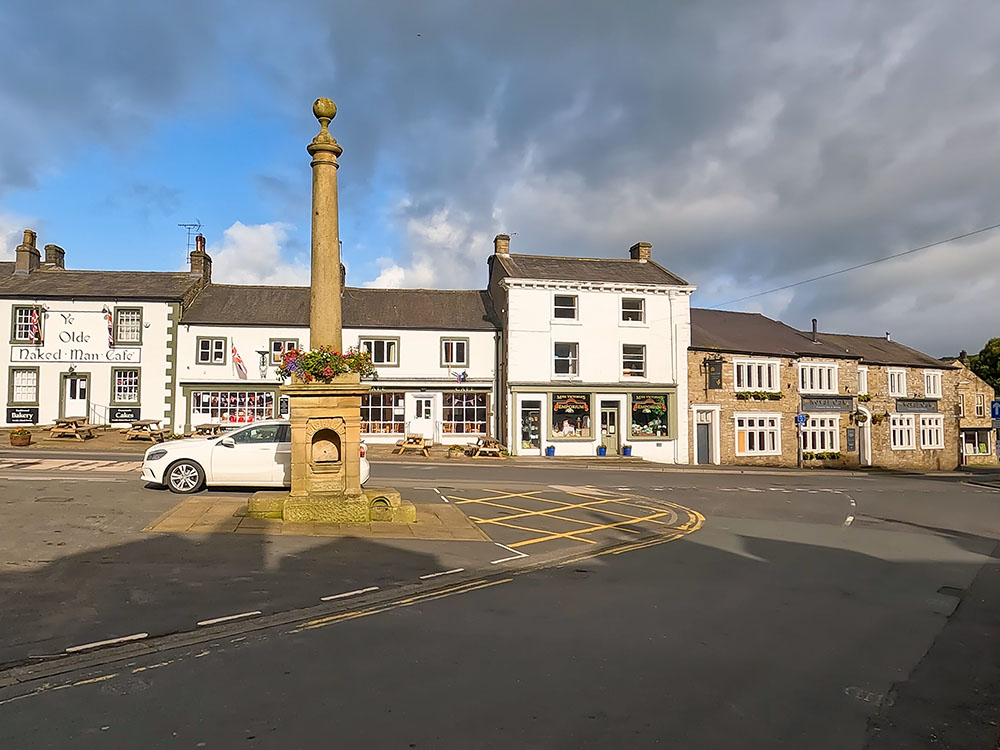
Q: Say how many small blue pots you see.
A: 3